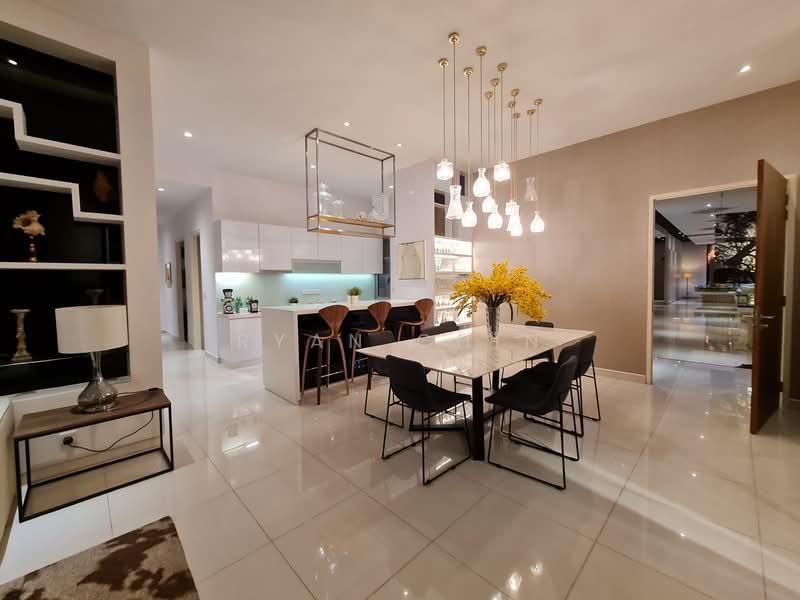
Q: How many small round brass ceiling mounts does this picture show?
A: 12